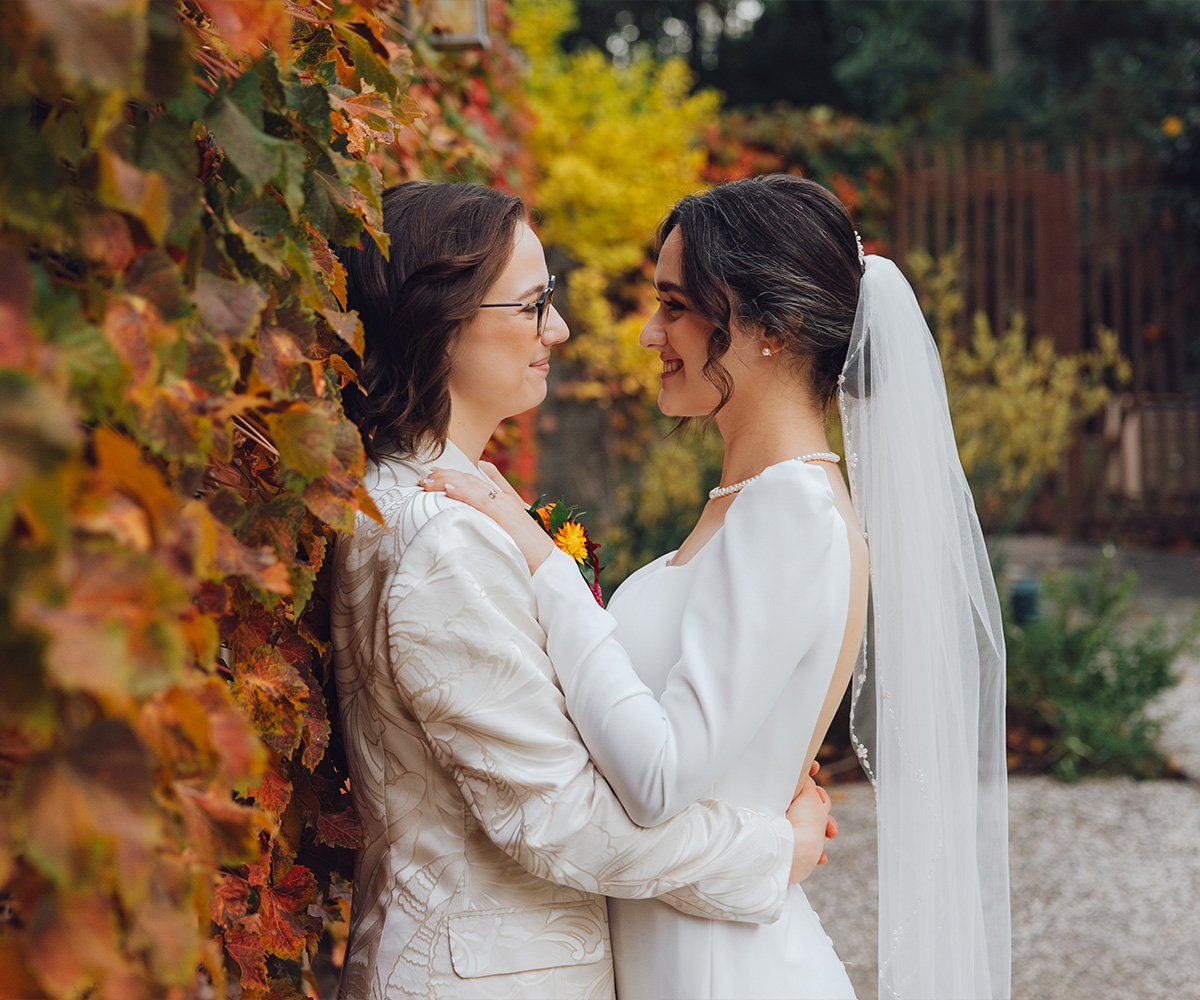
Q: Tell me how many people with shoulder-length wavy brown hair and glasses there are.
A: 1